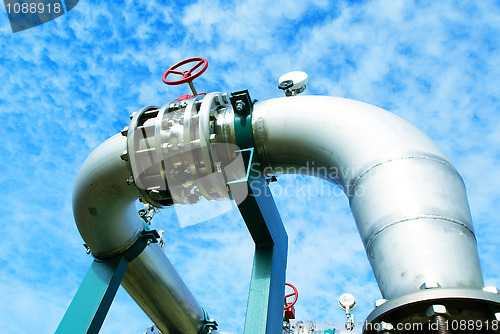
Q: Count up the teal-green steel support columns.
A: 2